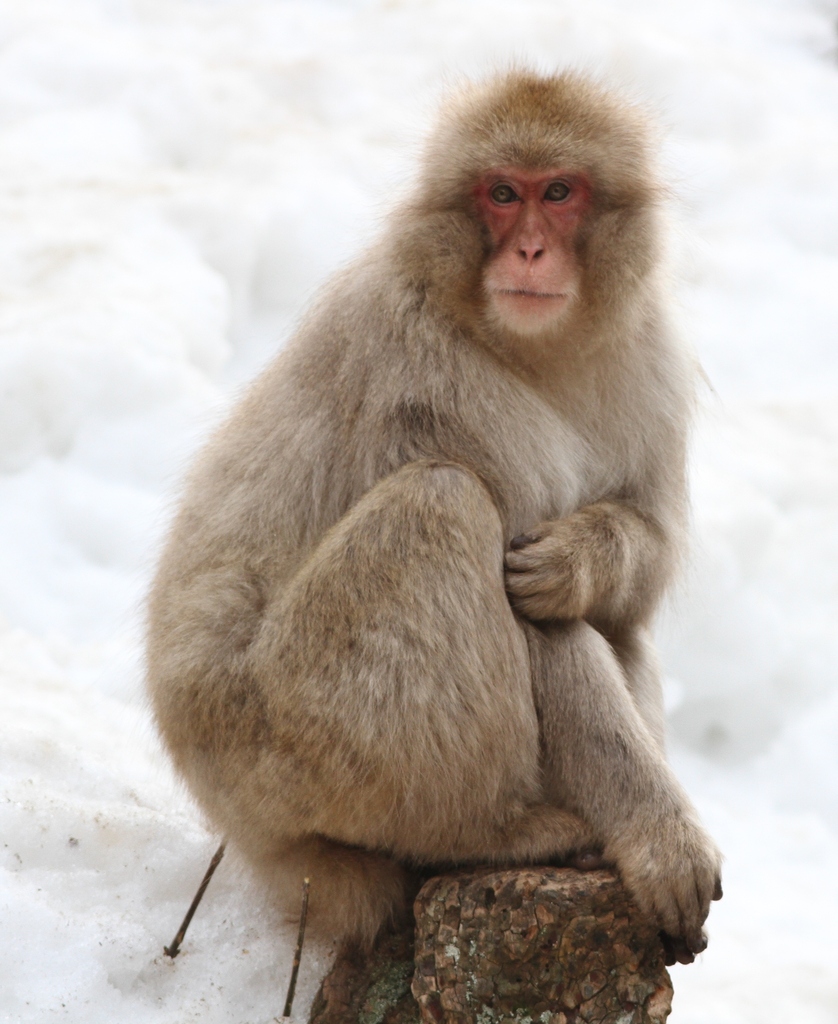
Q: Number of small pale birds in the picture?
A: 0